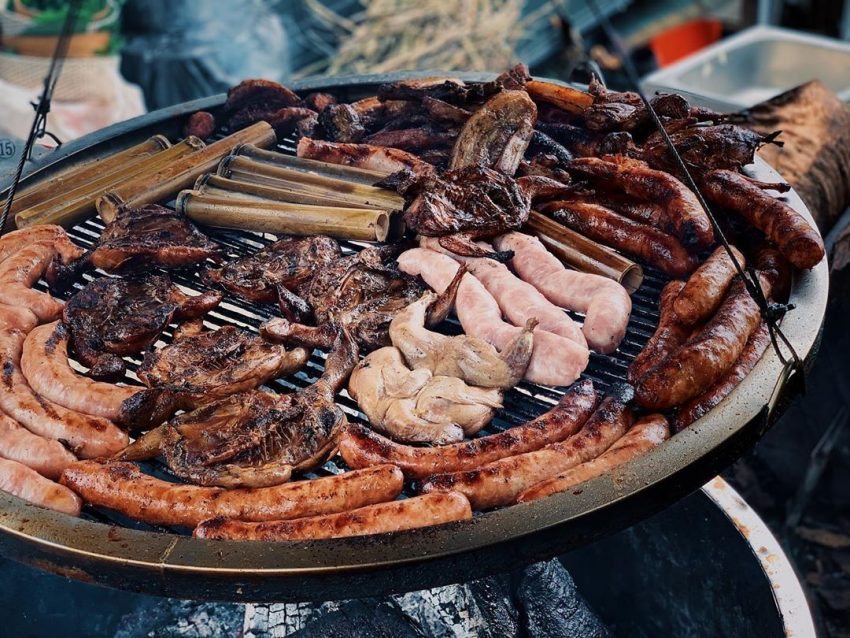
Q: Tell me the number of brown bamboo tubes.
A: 8